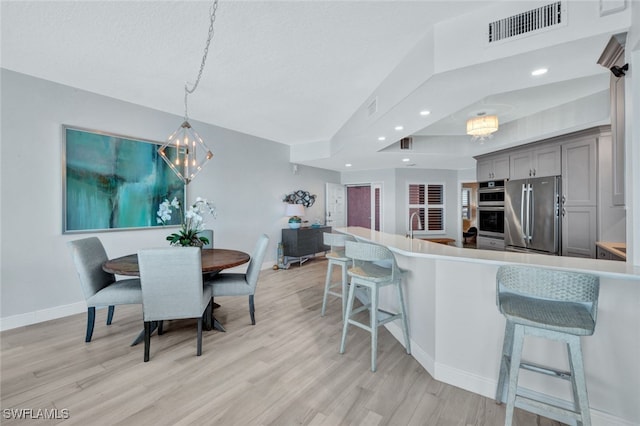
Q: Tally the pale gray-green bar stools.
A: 3